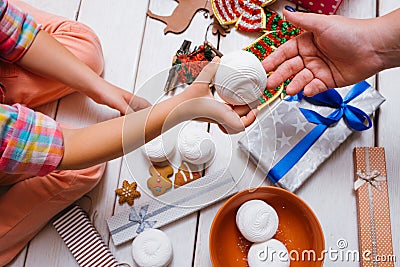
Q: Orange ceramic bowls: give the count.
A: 1